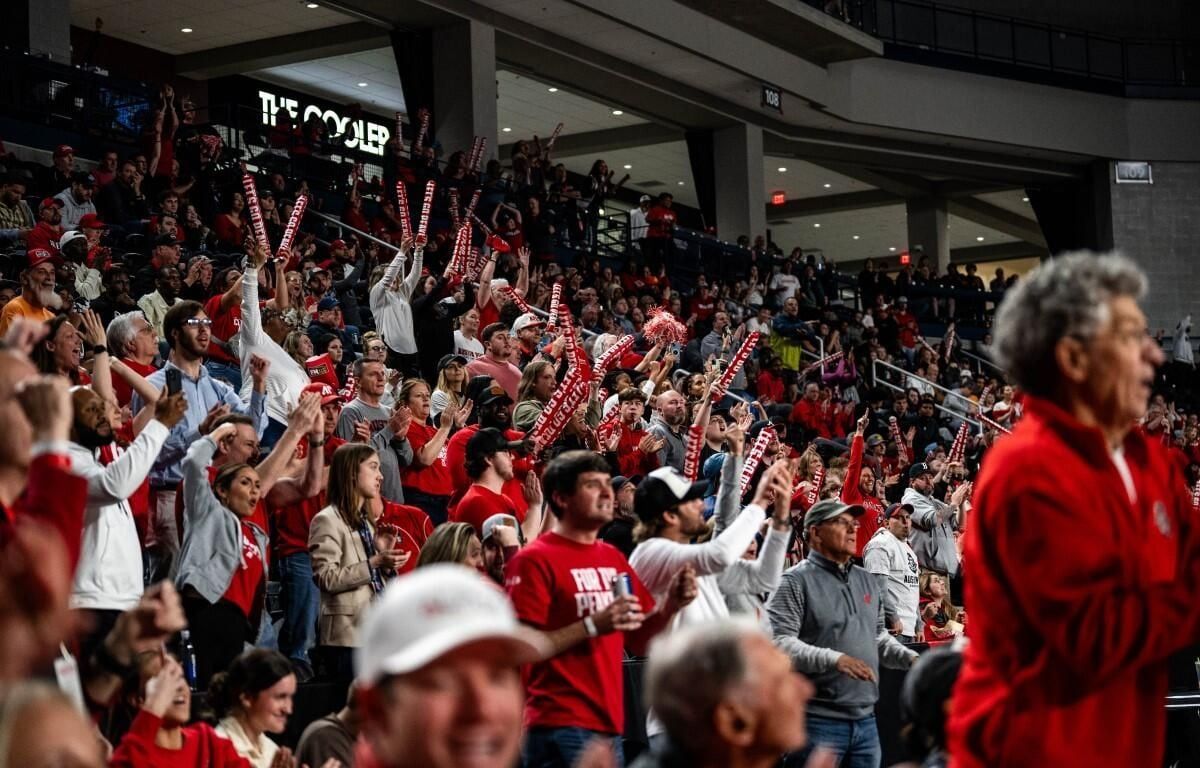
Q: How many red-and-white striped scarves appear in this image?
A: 0